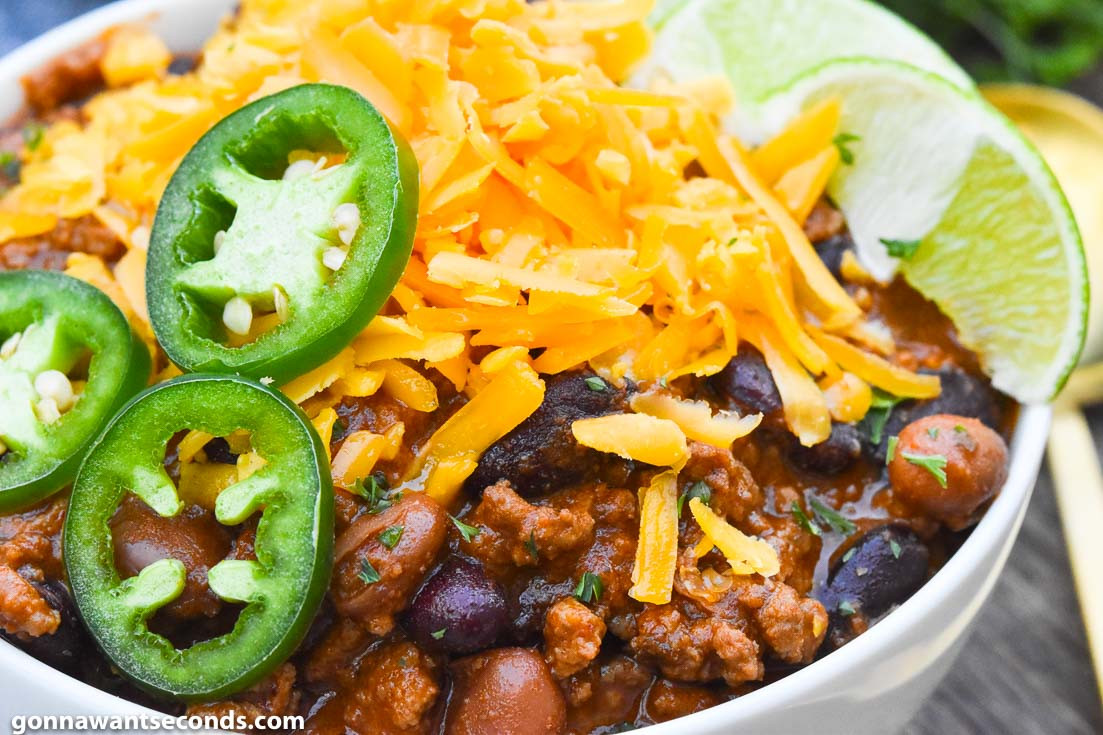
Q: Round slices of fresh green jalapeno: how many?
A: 3